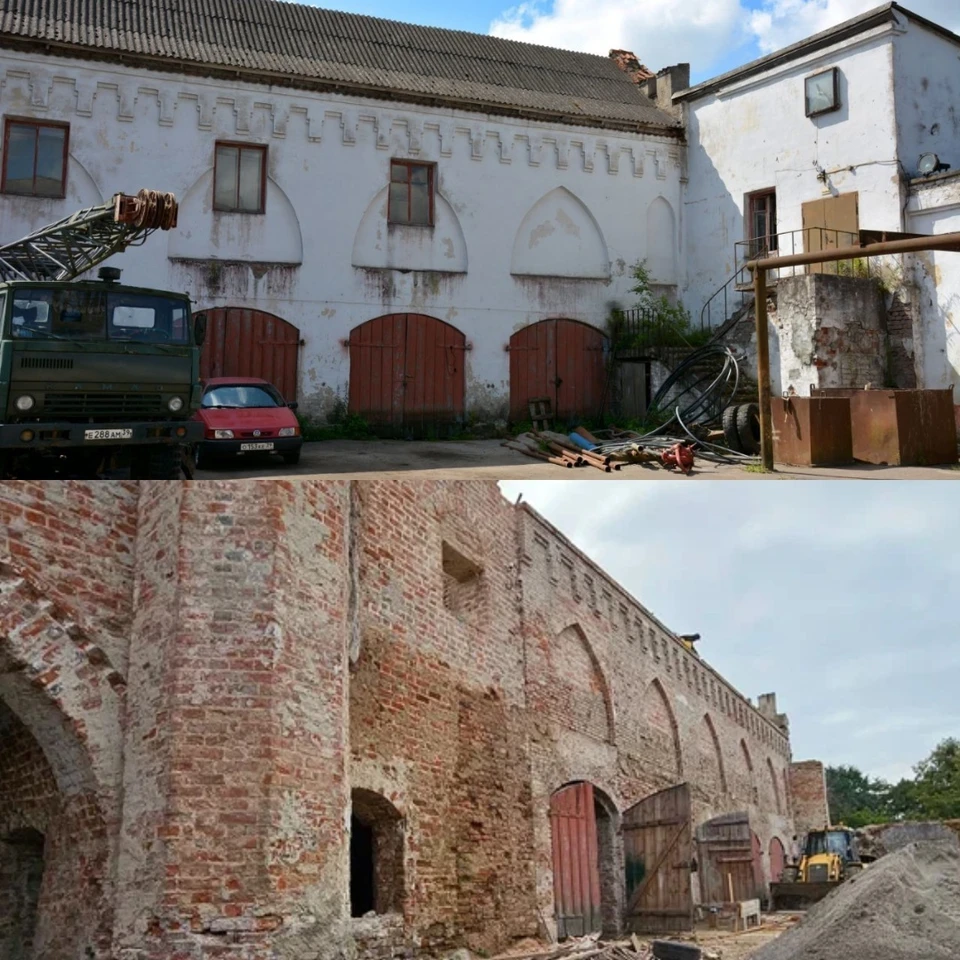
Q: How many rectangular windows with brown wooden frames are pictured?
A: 4